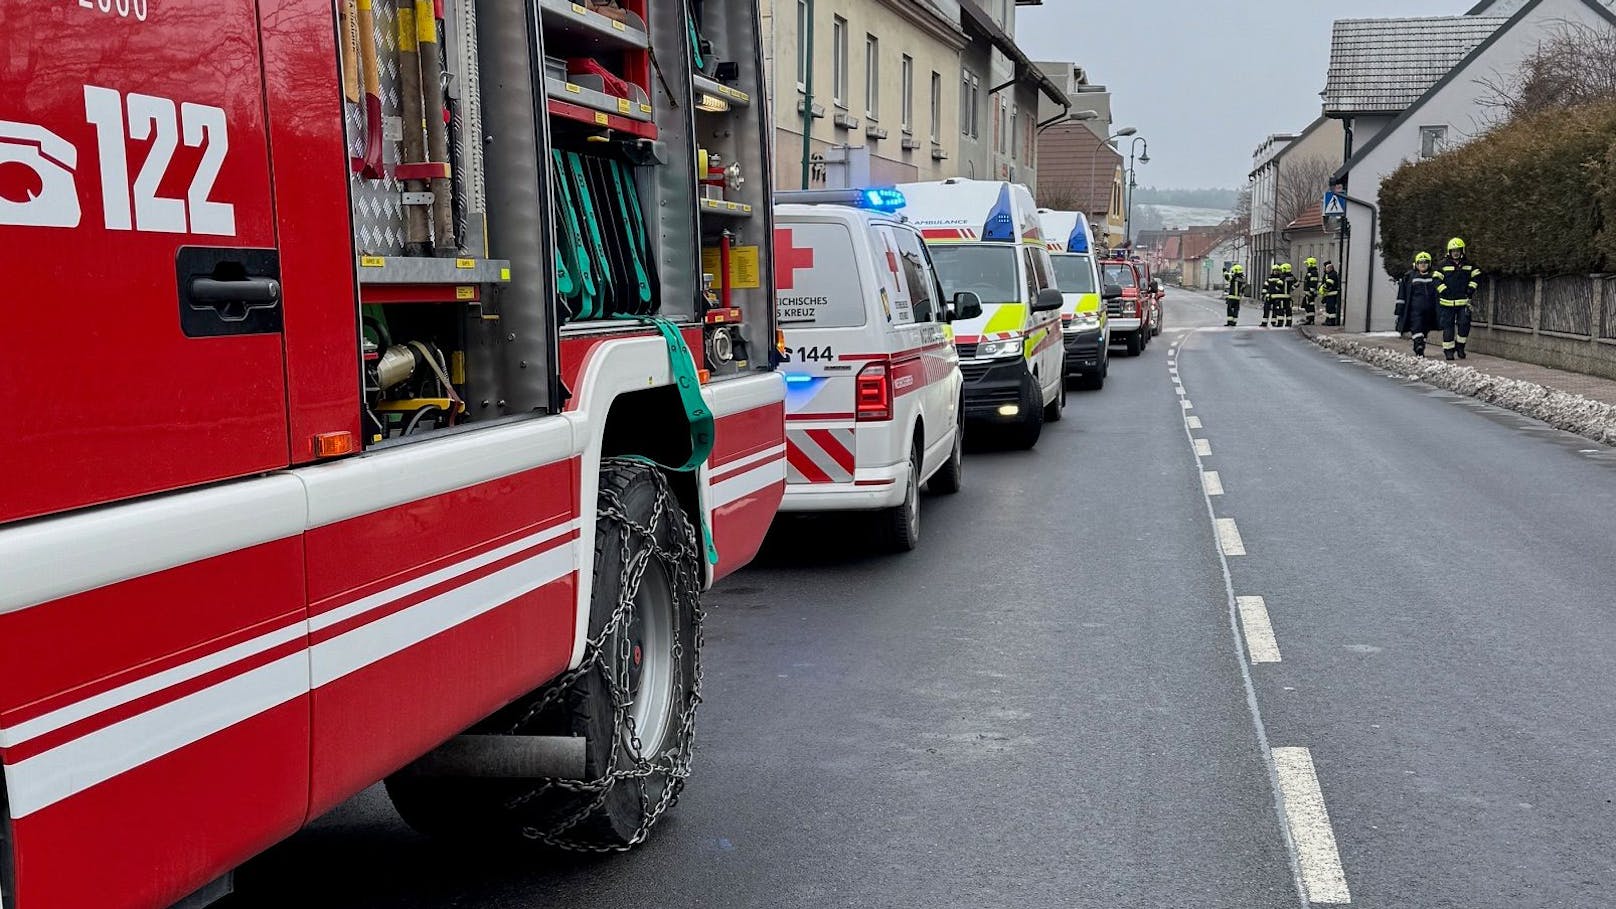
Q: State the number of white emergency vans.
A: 3